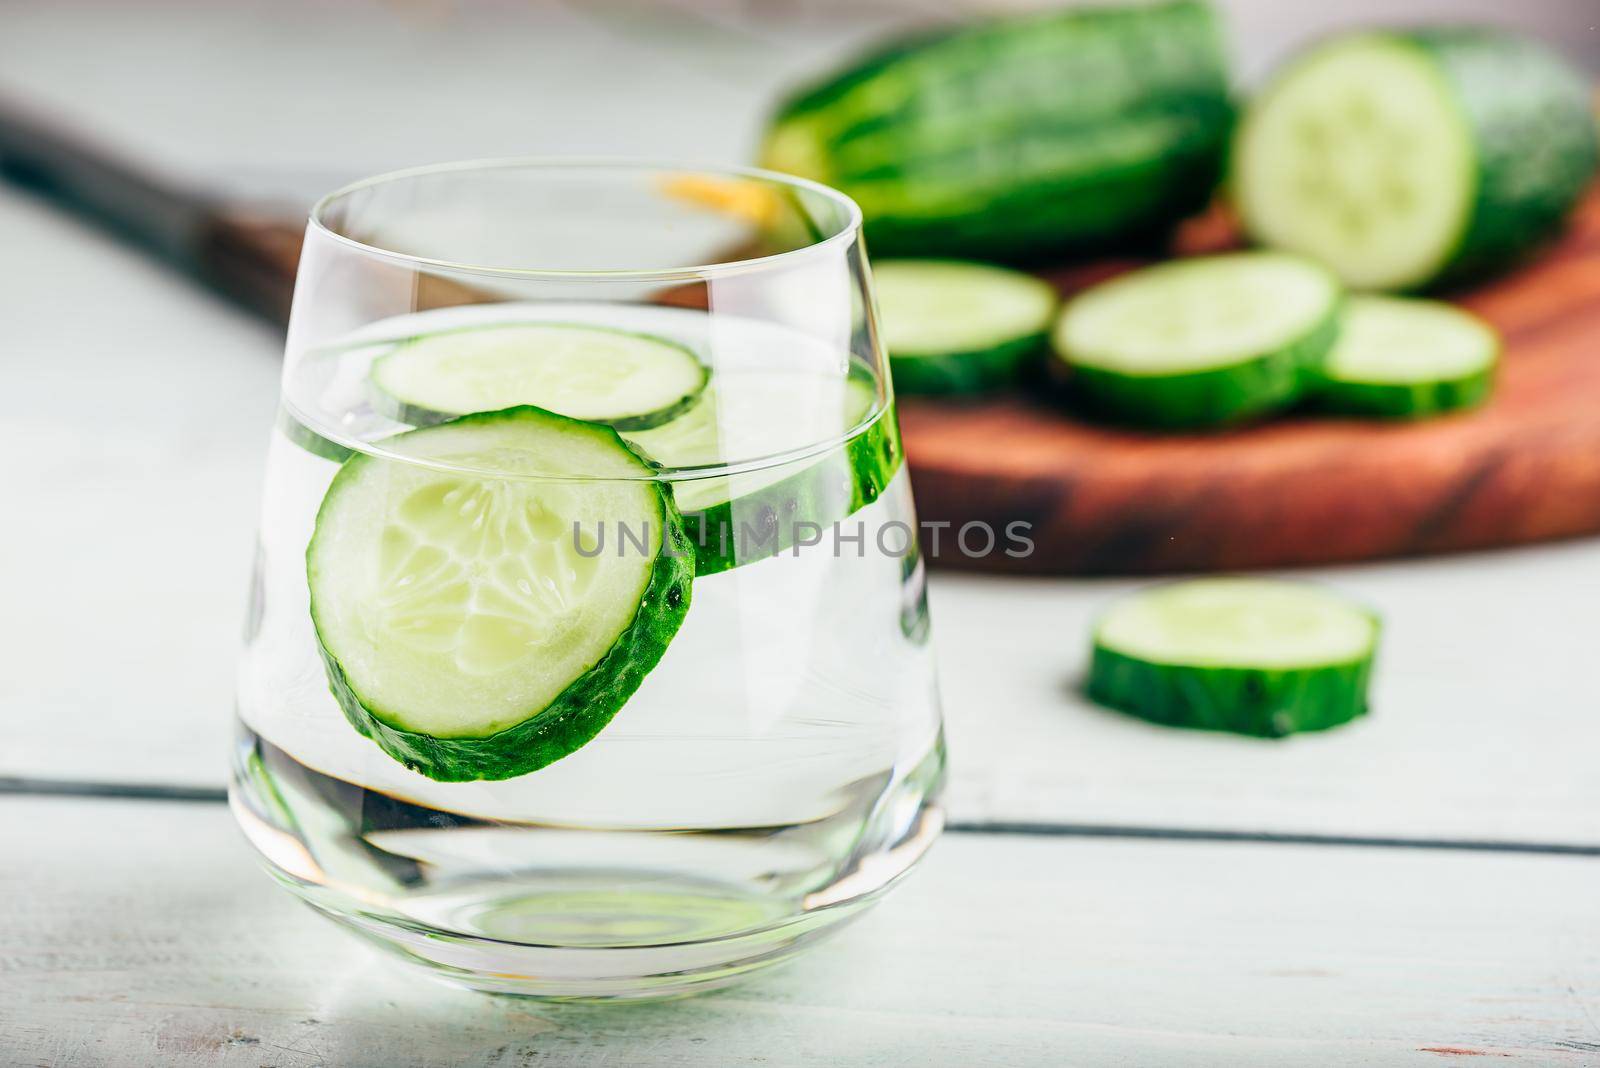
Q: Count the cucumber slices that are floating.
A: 3